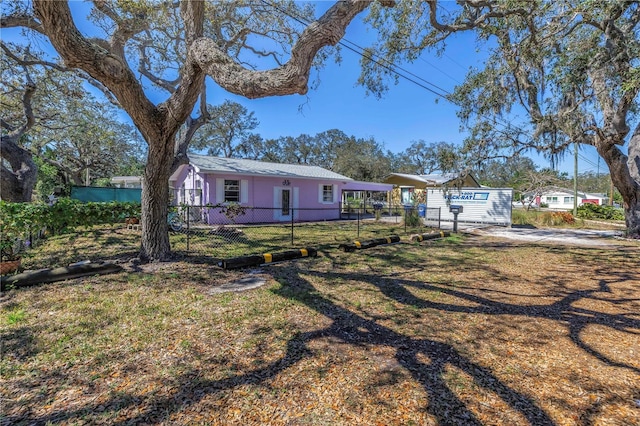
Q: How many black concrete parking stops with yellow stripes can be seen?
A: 3